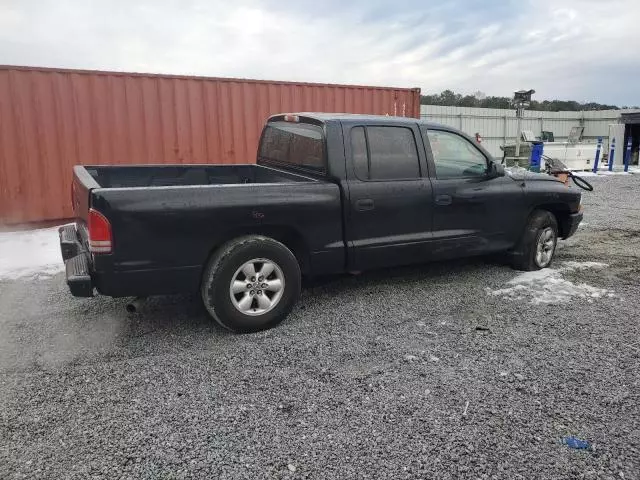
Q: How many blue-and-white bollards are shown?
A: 3